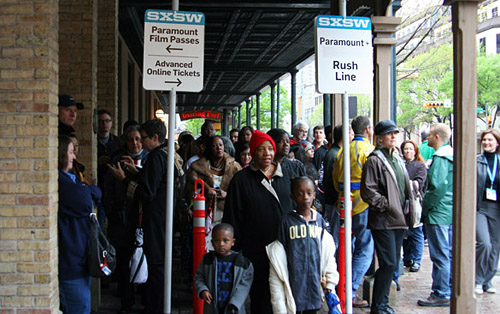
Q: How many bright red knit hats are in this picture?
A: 1